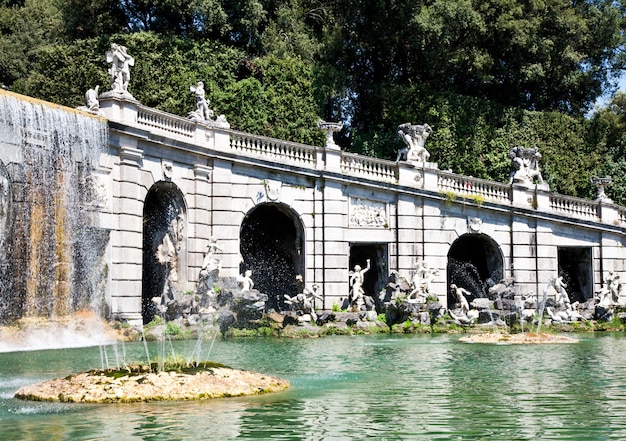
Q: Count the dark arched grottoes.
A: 3